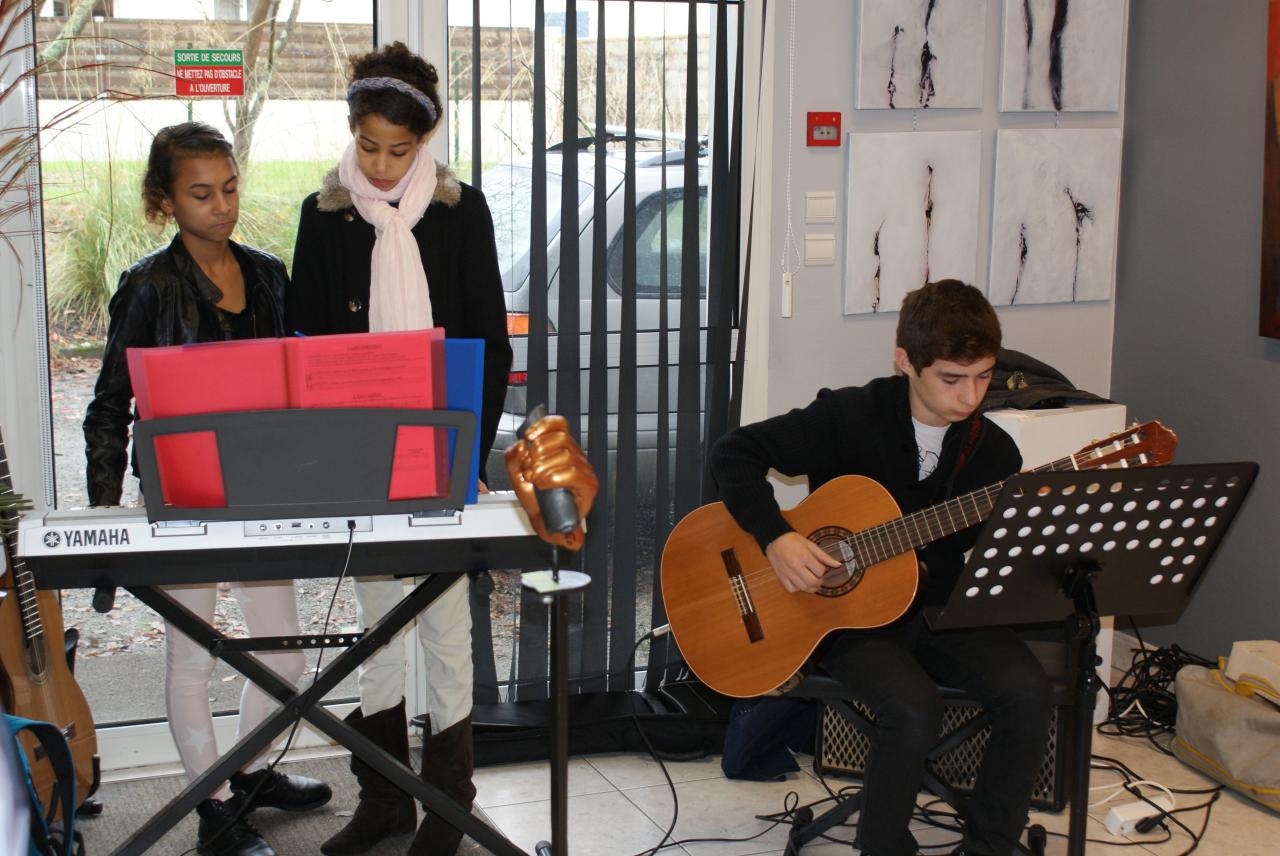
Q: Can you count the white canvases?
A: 4